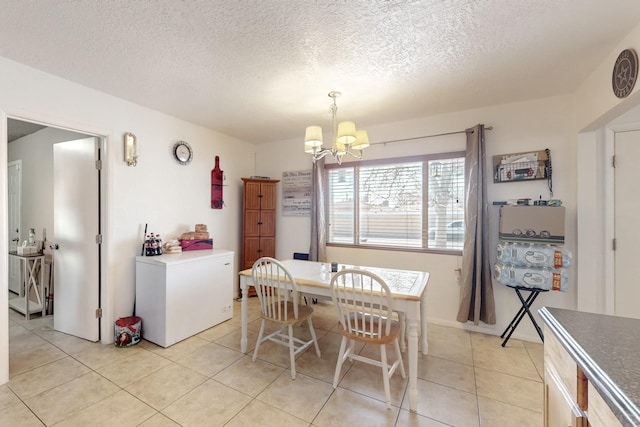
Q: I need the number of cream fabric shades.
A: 5